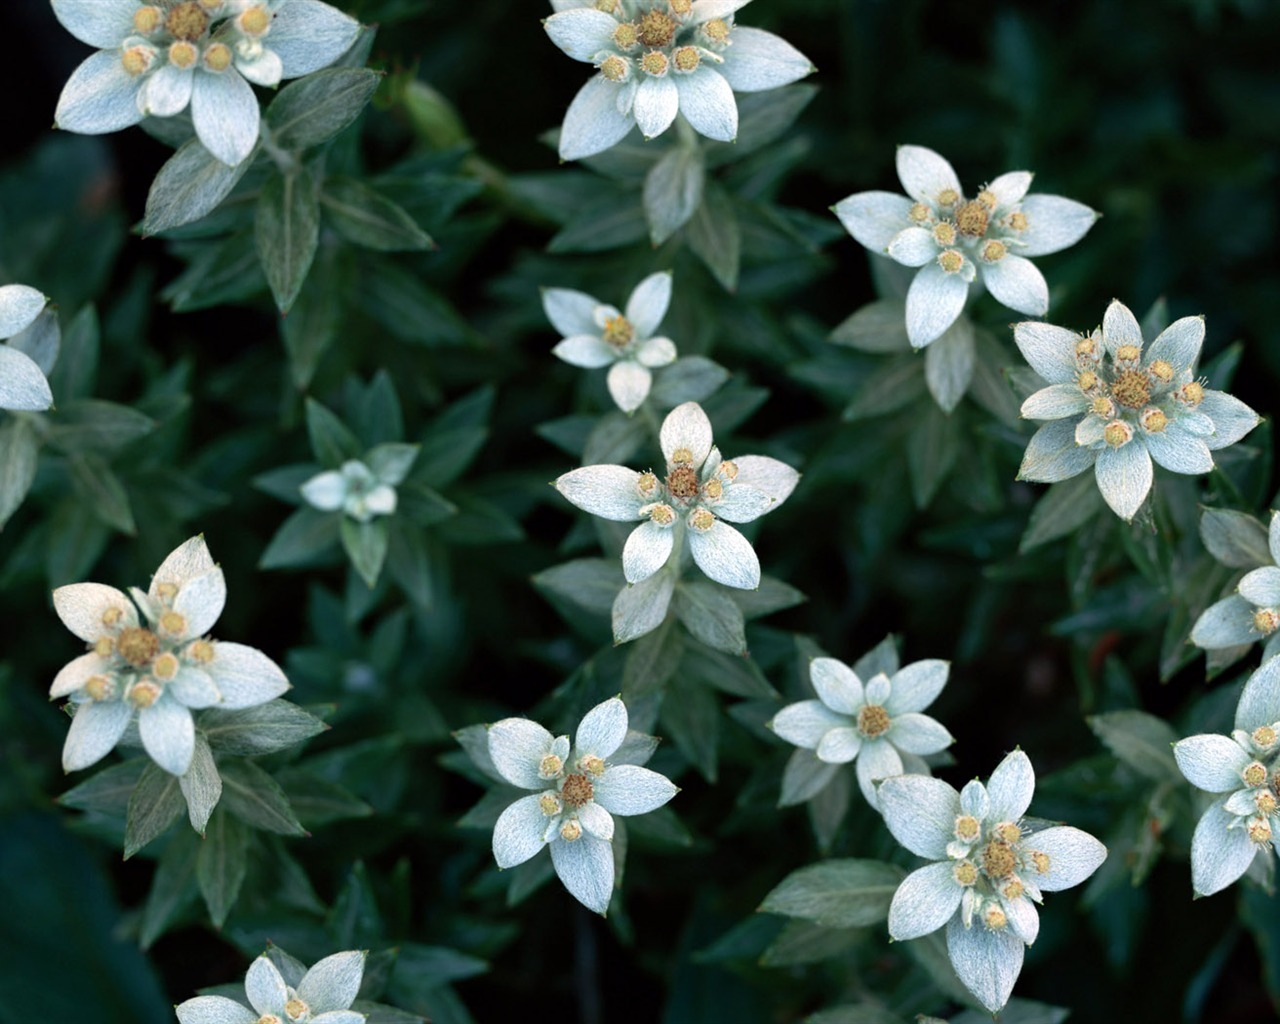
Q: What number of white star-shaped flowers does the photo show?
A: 15